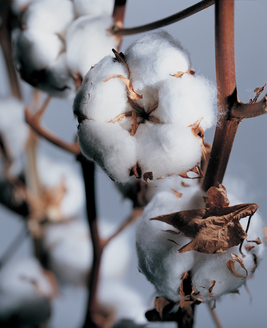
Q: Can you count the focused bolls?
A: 2